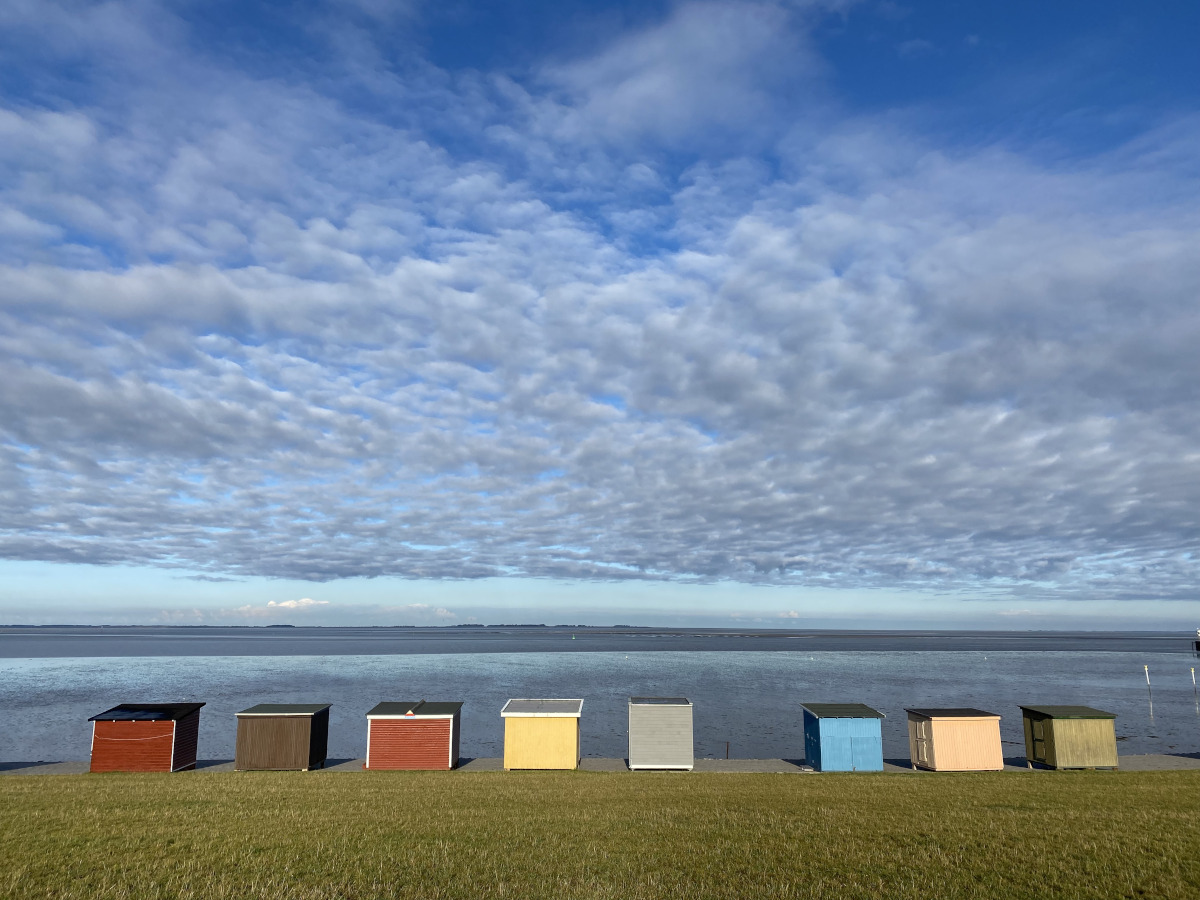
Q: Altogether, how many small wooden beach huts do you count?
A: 8